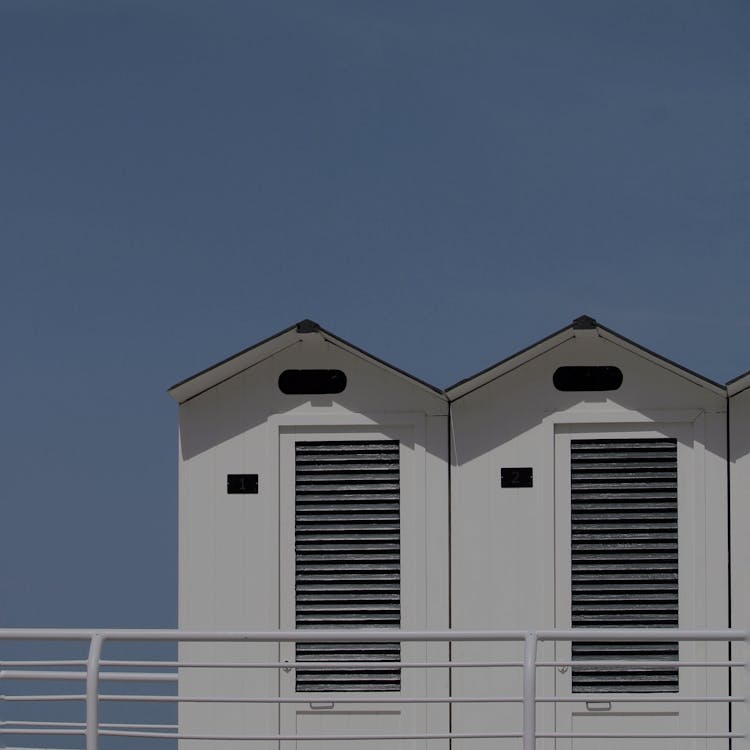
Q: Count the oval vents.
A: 2